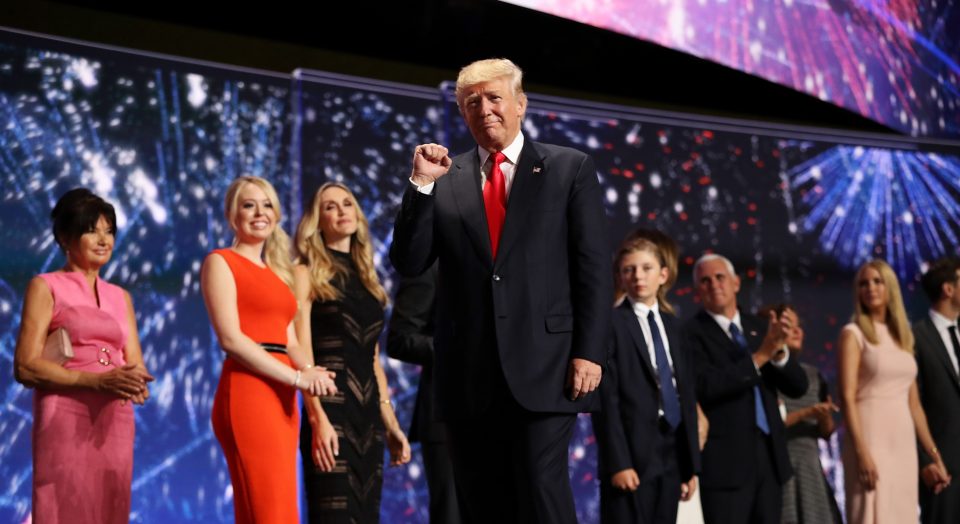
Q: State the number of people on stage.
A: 11